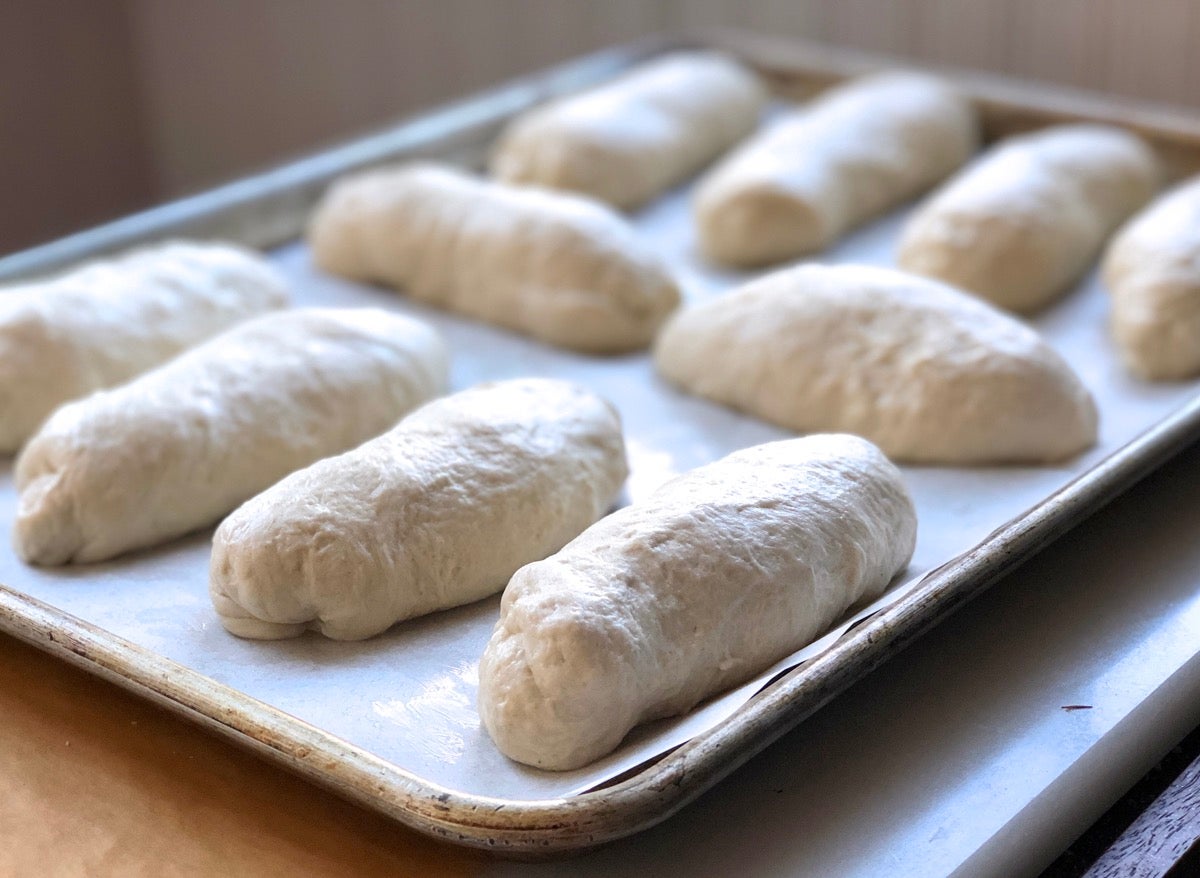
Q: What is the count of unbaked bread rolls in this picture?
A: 10